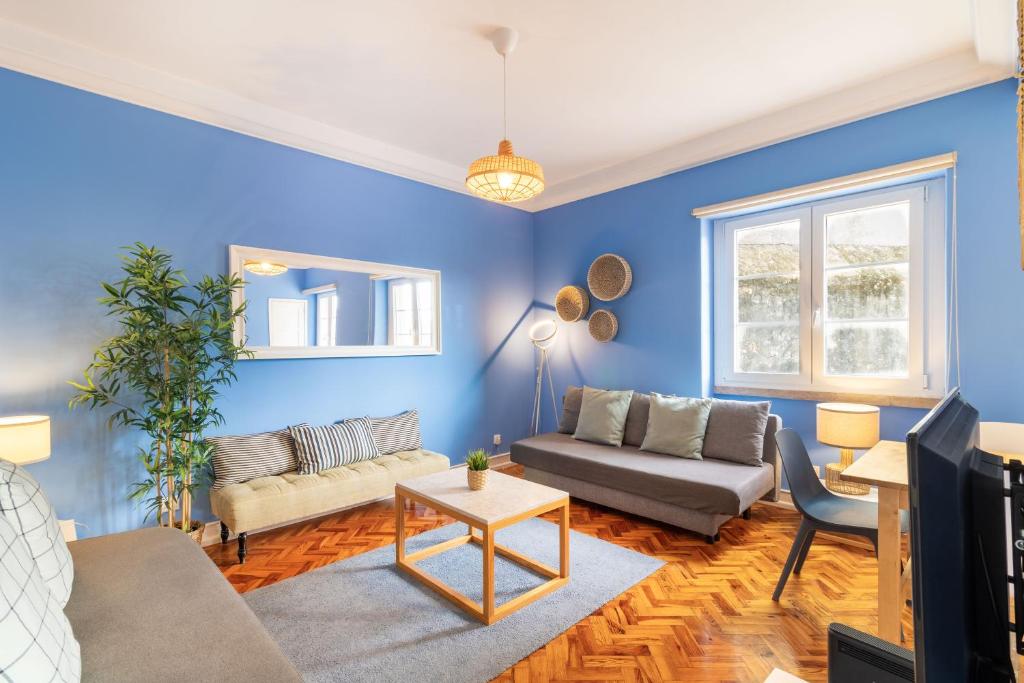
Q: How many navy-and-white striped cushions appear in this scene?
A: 3